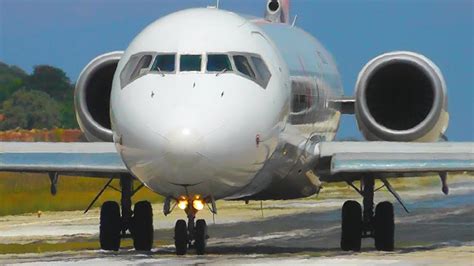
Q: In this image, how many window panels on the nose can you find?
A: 7